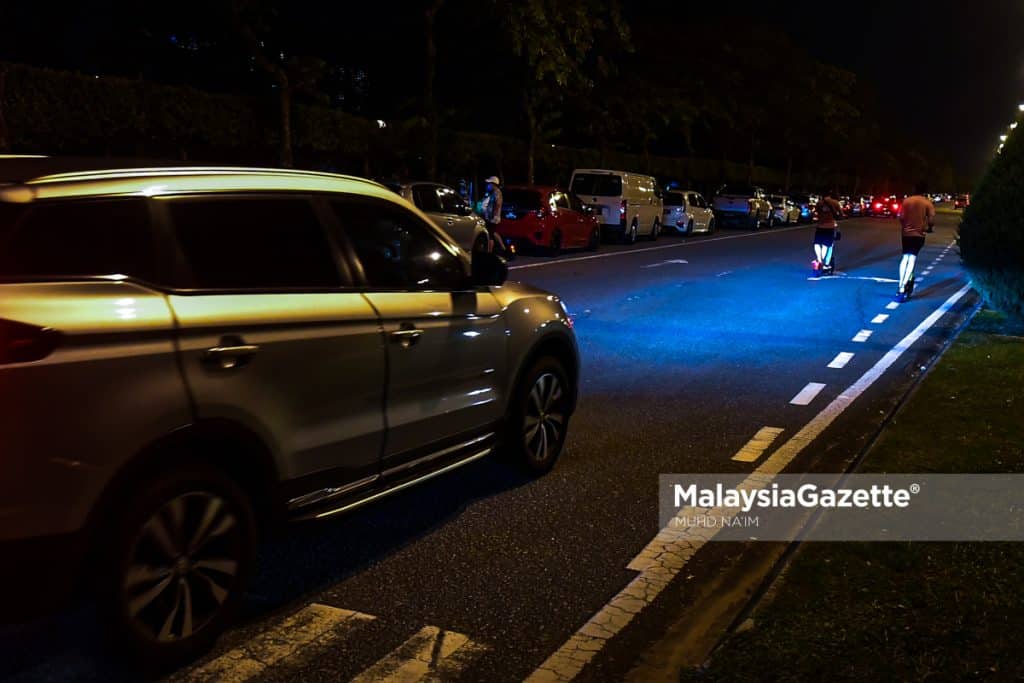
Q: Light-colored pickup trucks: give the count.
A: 1